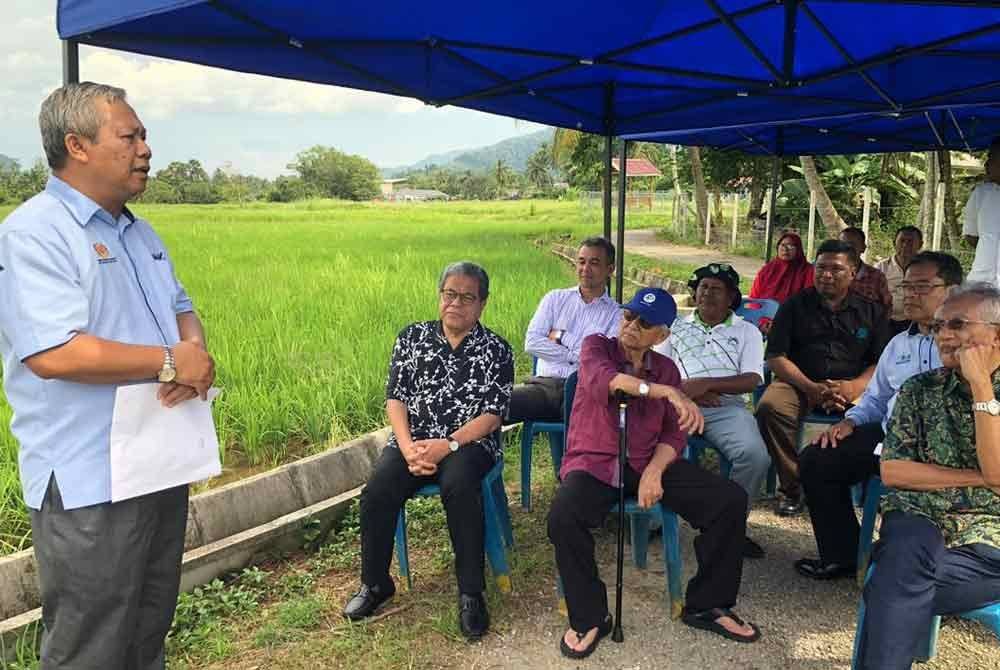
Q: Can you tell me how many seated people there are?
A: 10